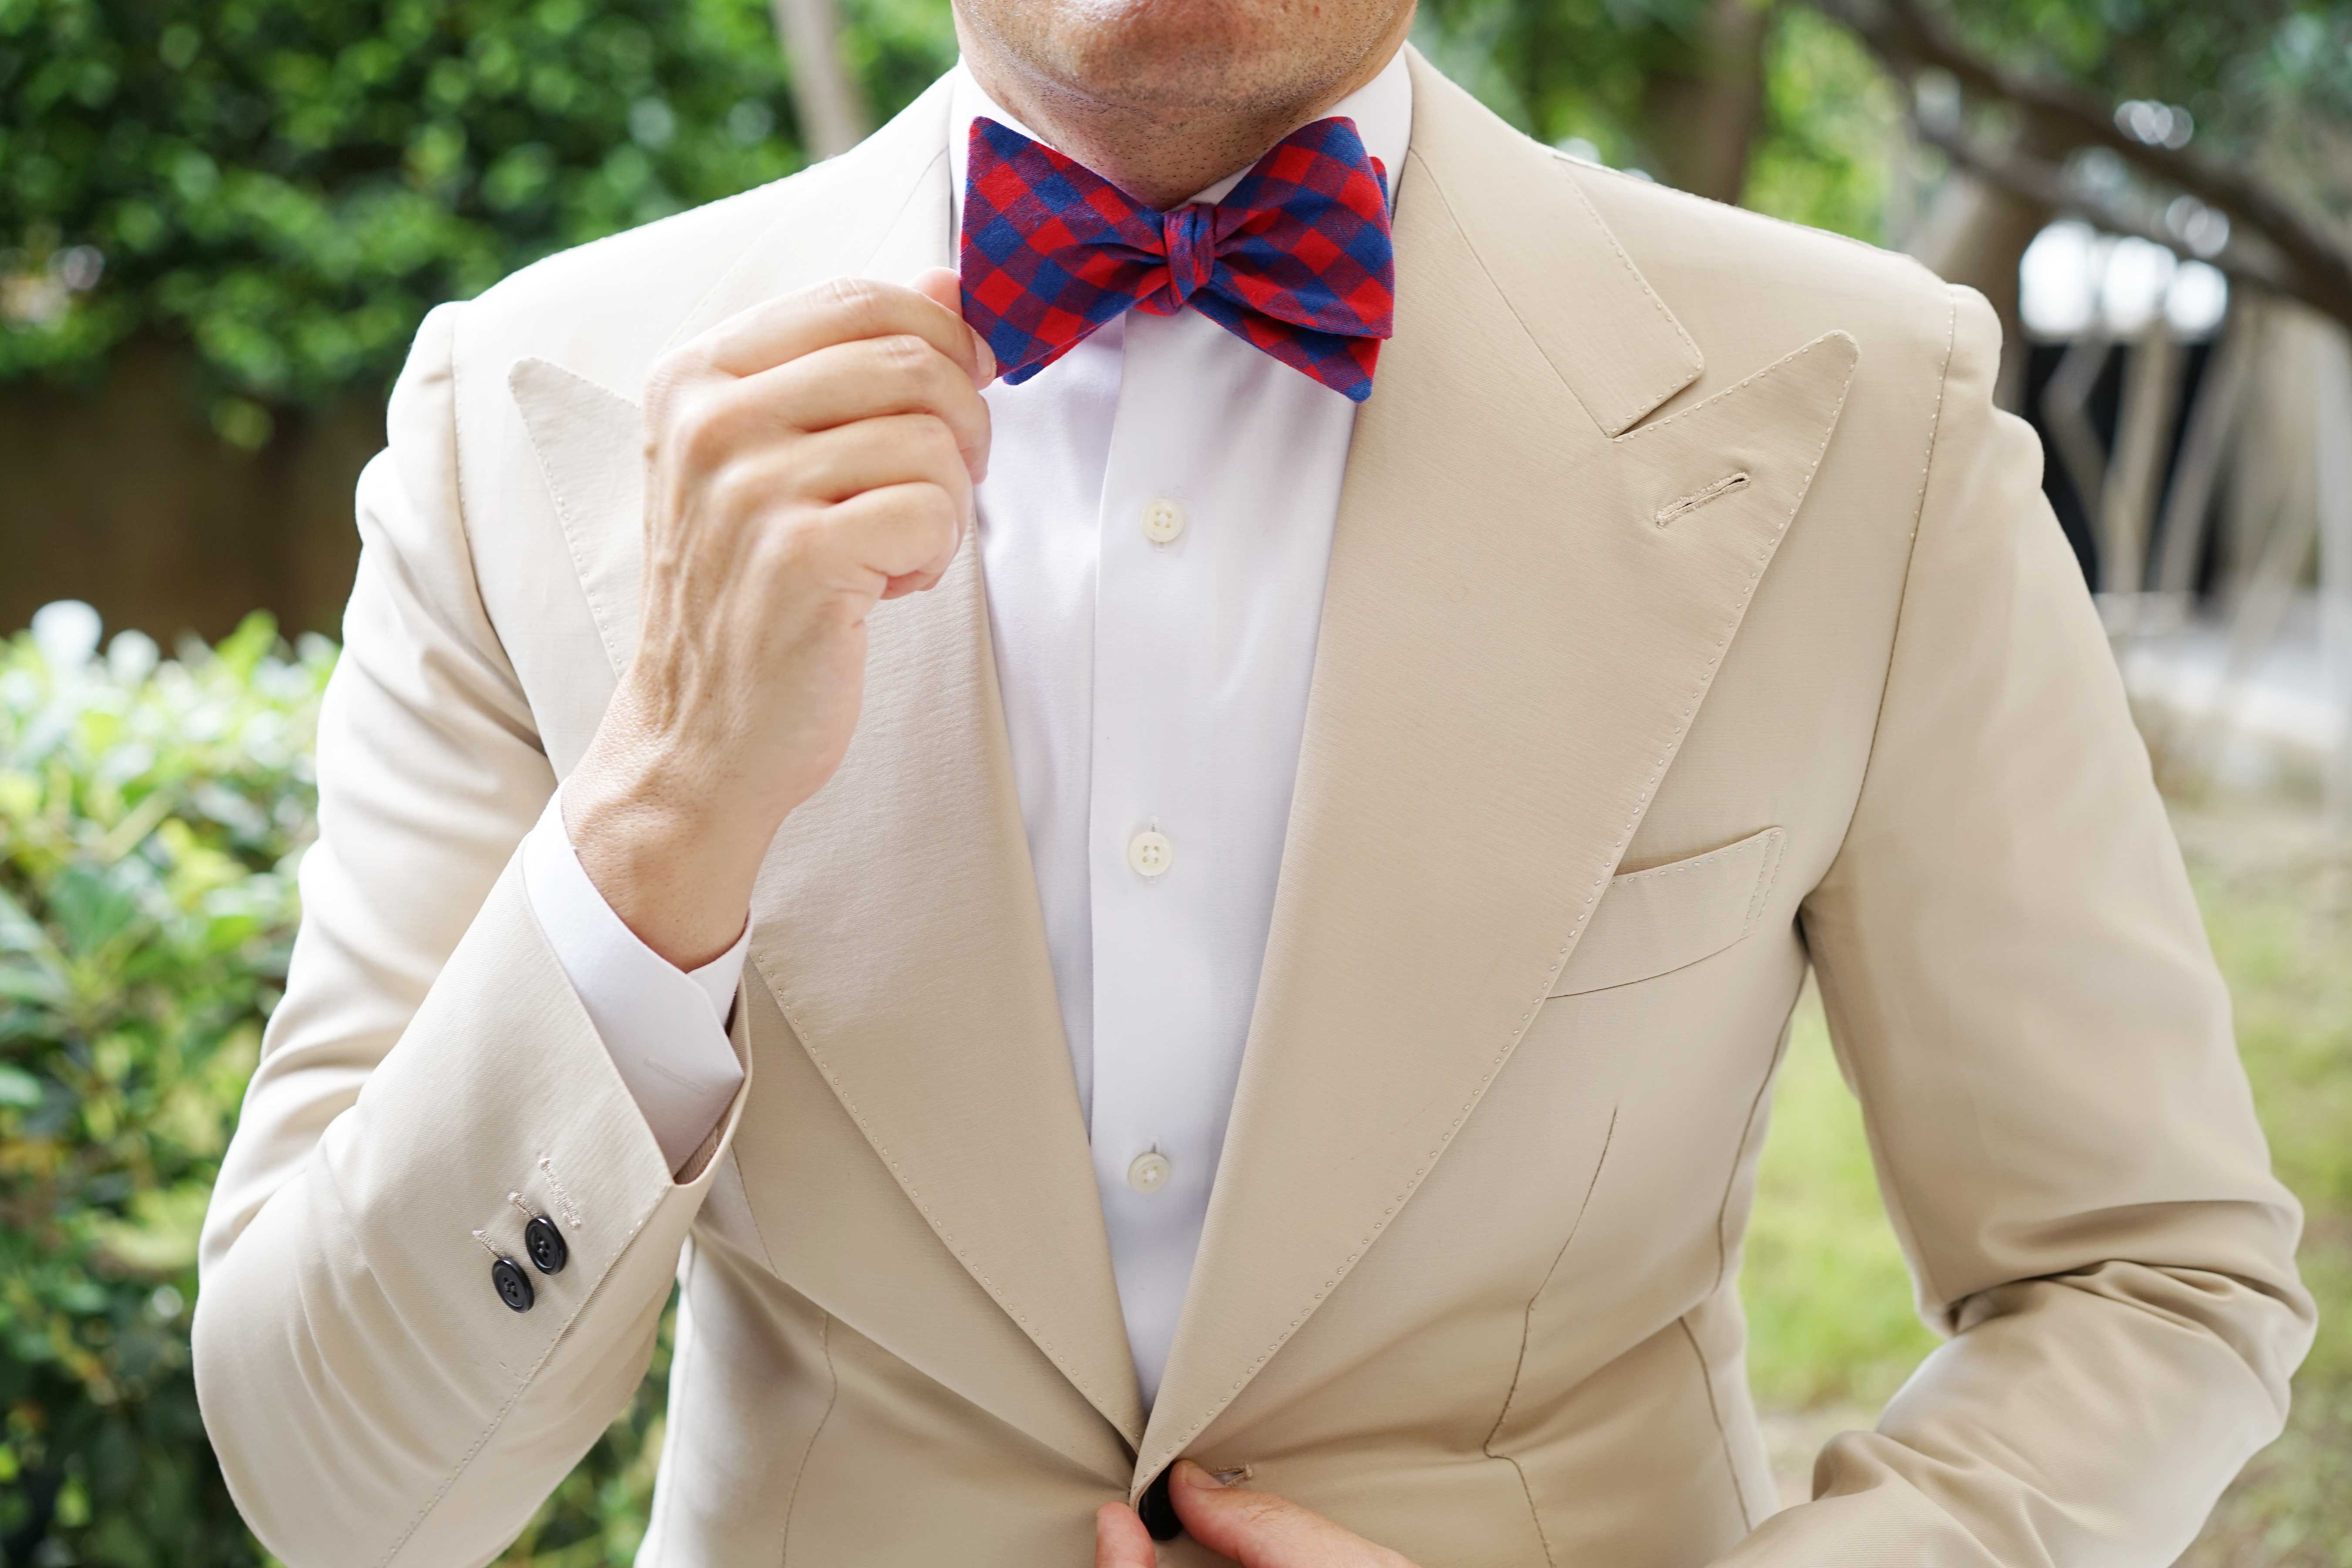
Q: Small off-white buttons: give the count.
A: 3